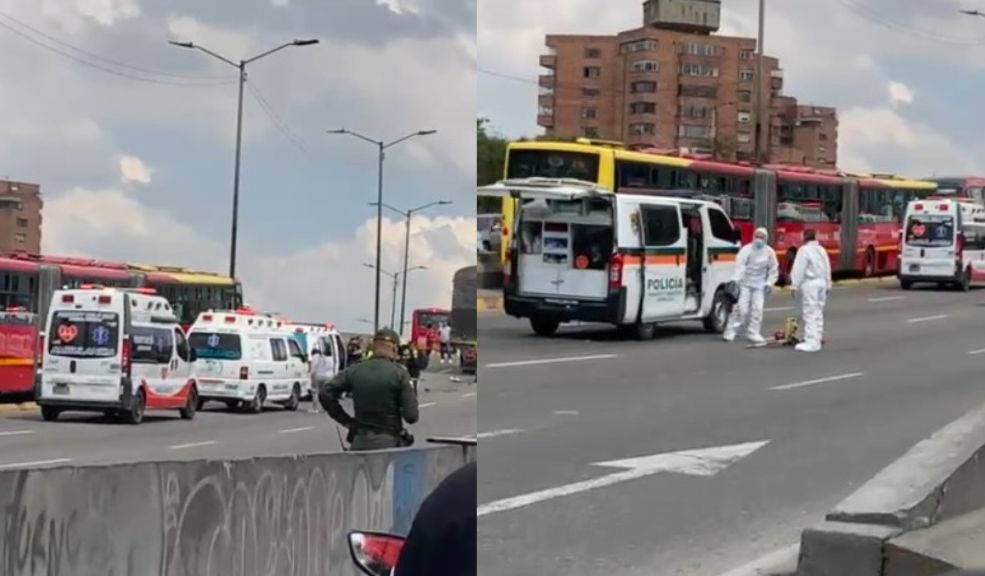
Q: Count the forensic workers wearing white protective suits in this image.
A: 2